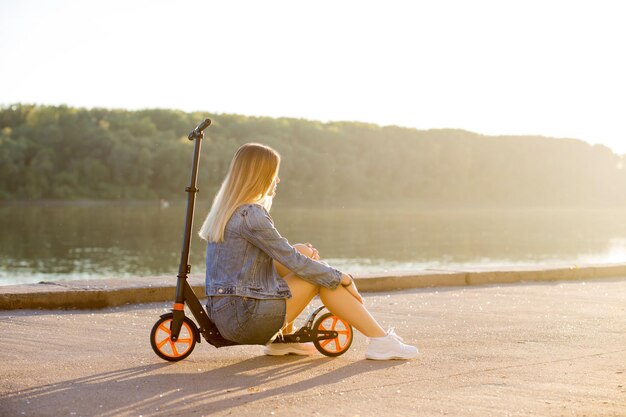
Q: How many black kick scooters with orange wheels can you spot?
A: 1